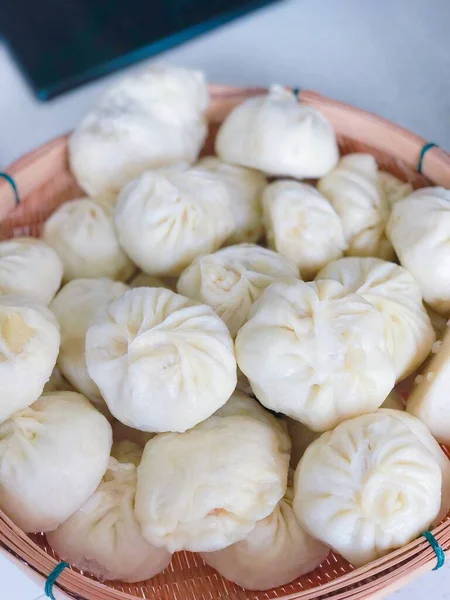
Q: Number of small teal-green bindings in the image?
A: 5